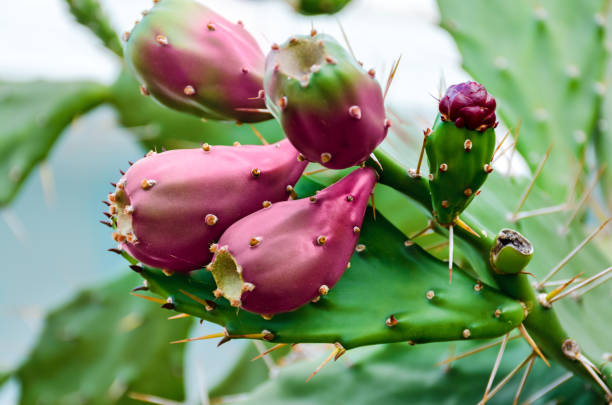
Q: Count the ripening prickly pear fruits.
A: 4